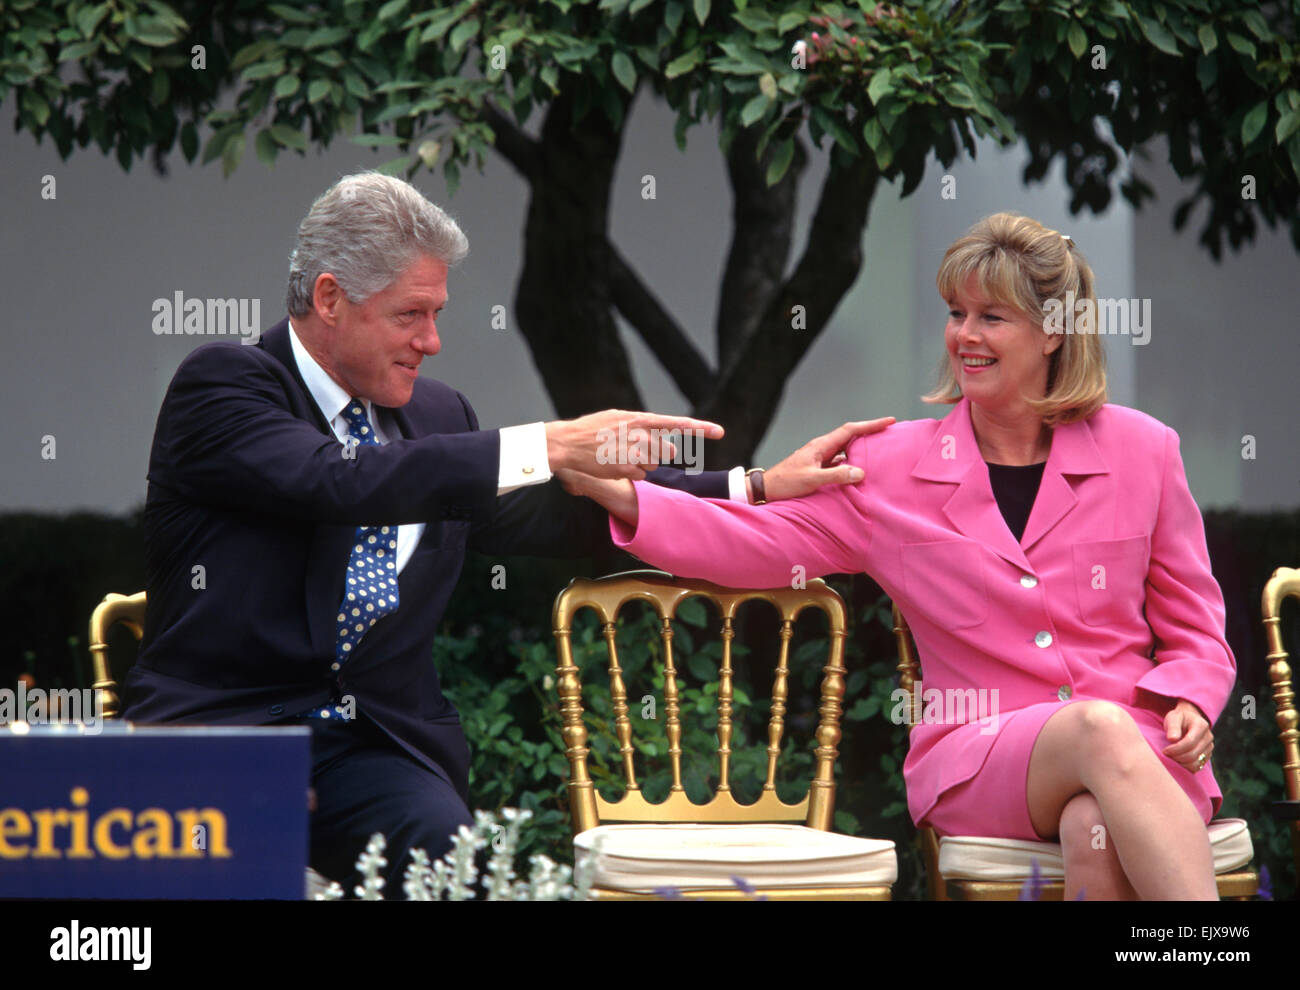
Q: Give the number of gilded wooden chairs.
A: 4